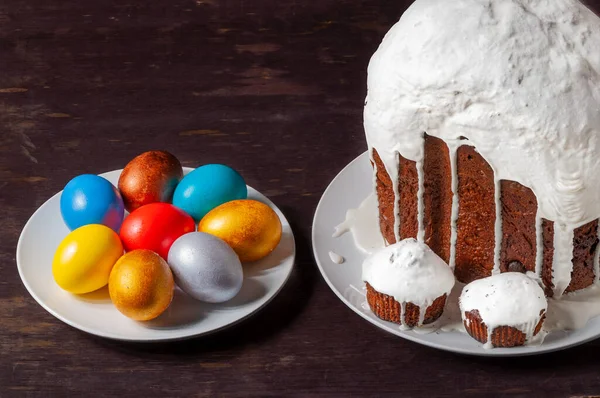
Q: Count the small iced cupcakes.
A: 2